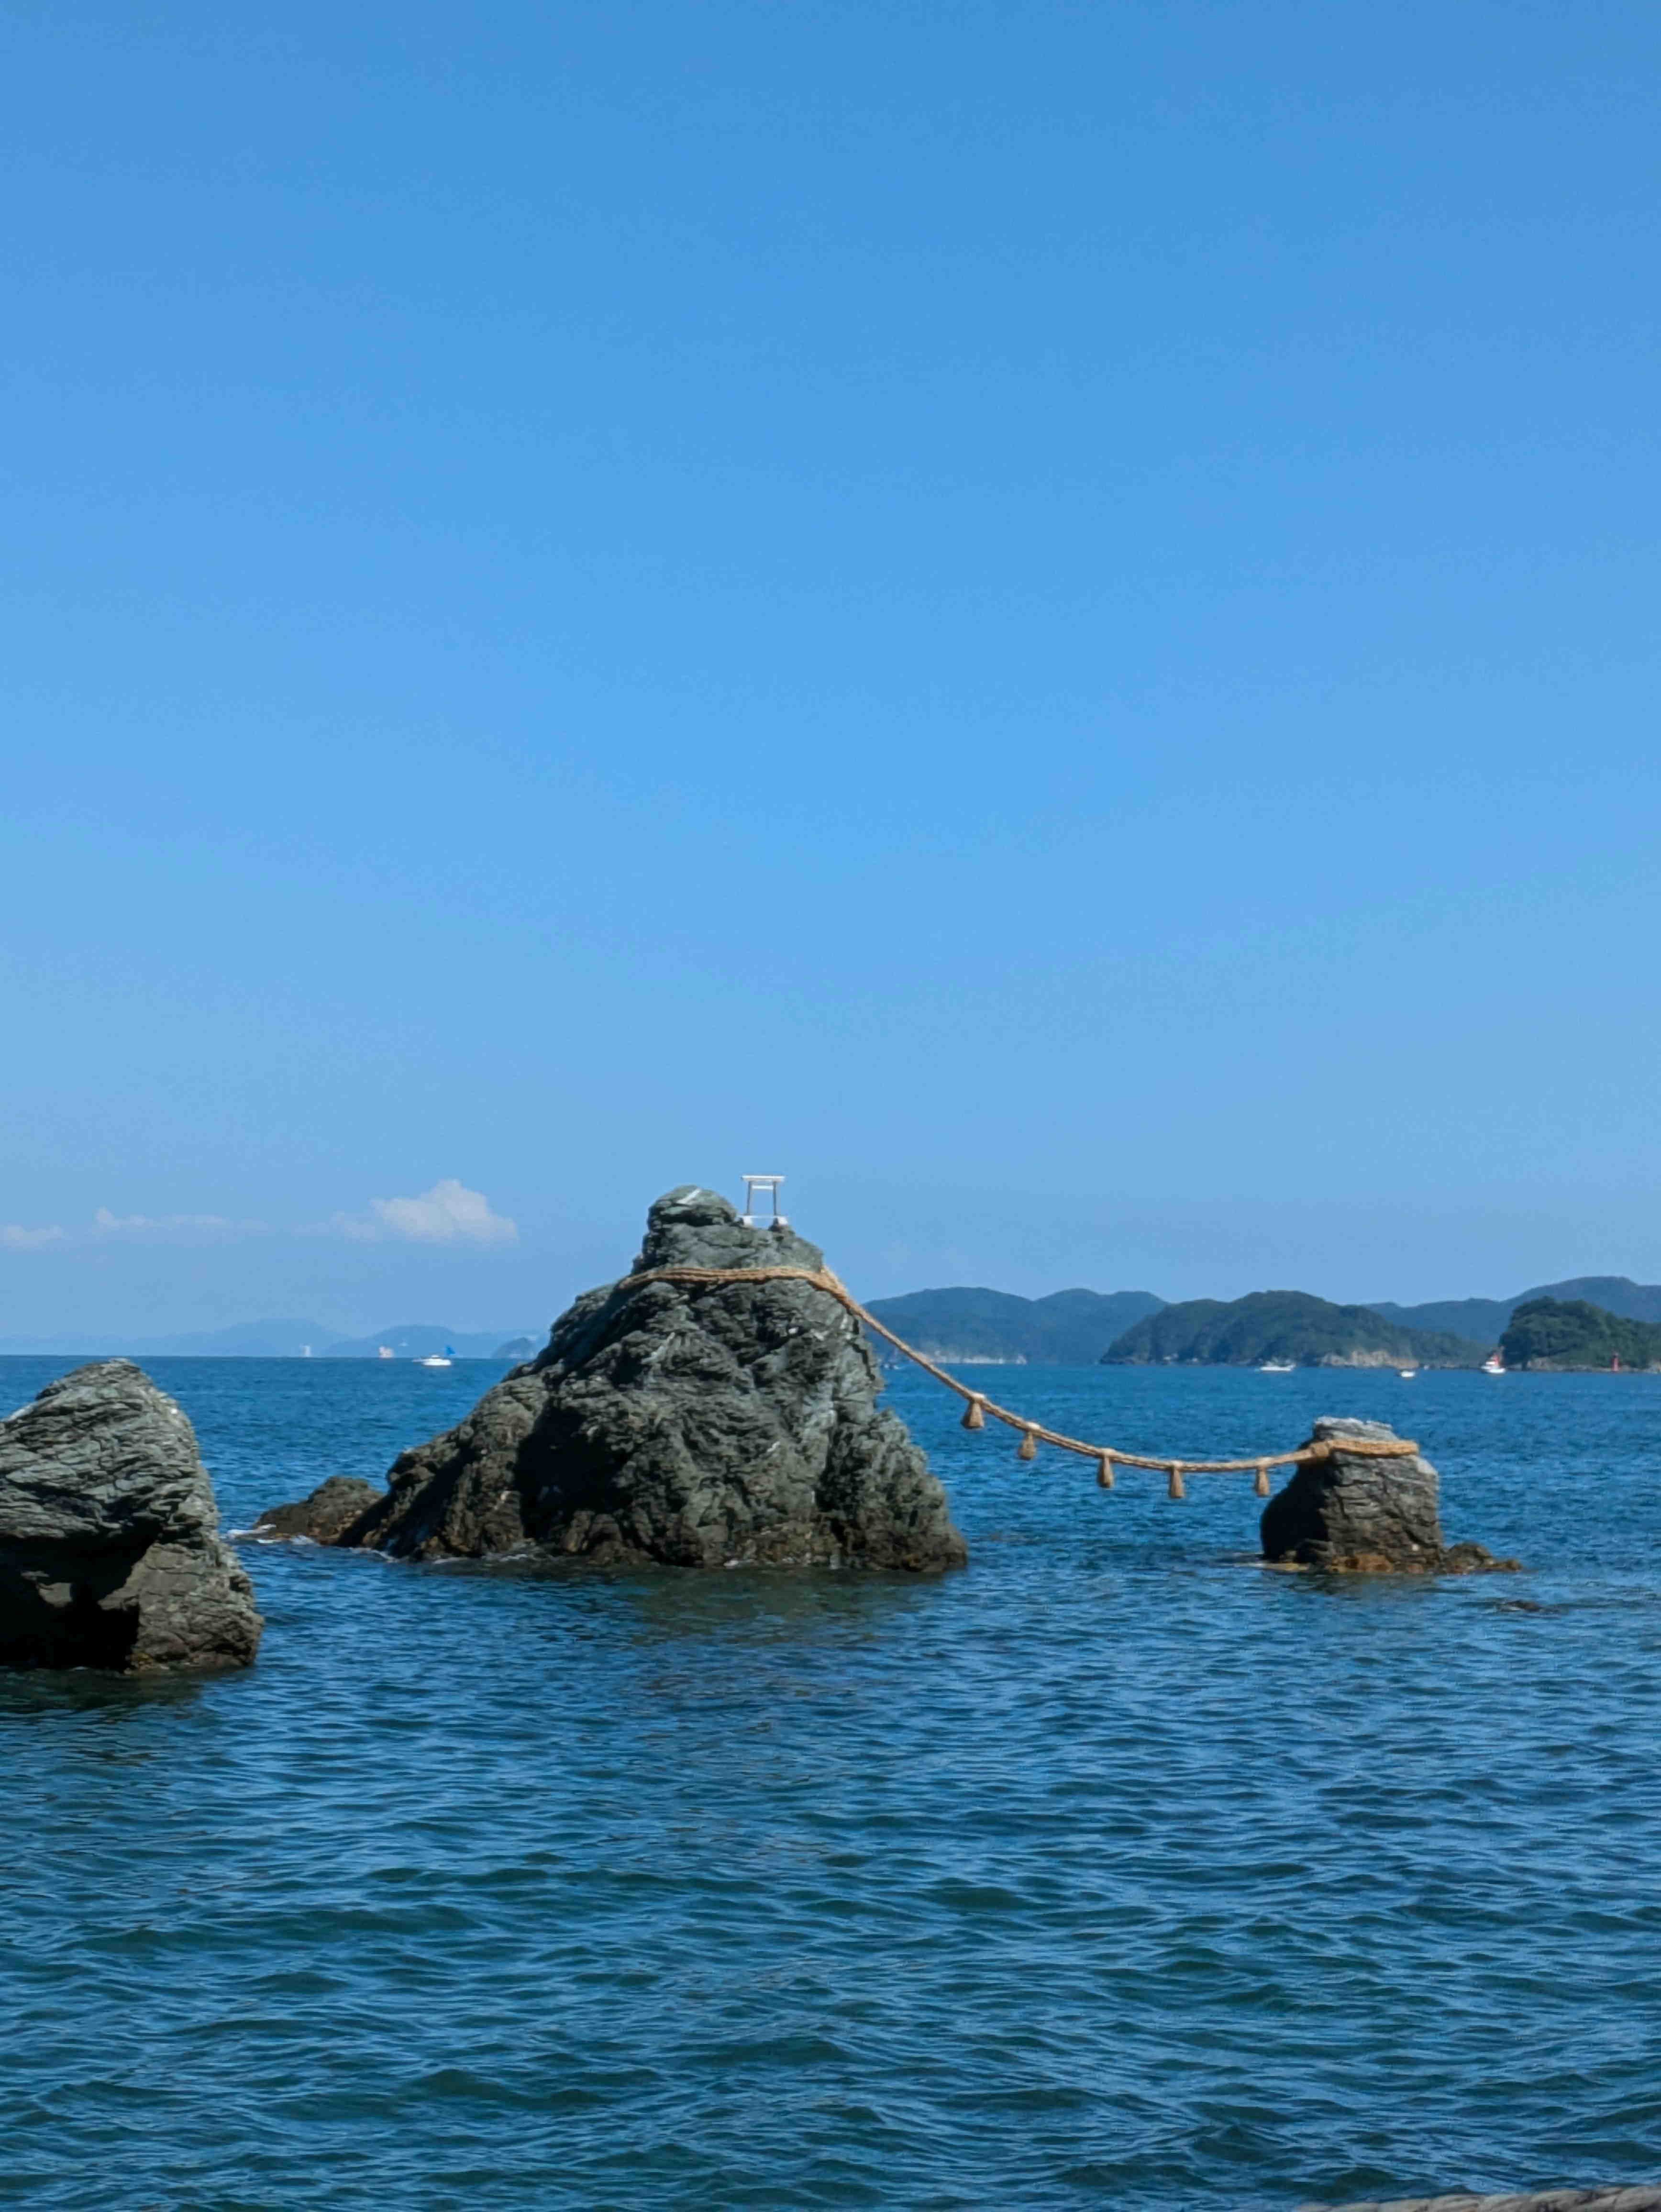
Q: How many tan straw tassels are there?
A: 5